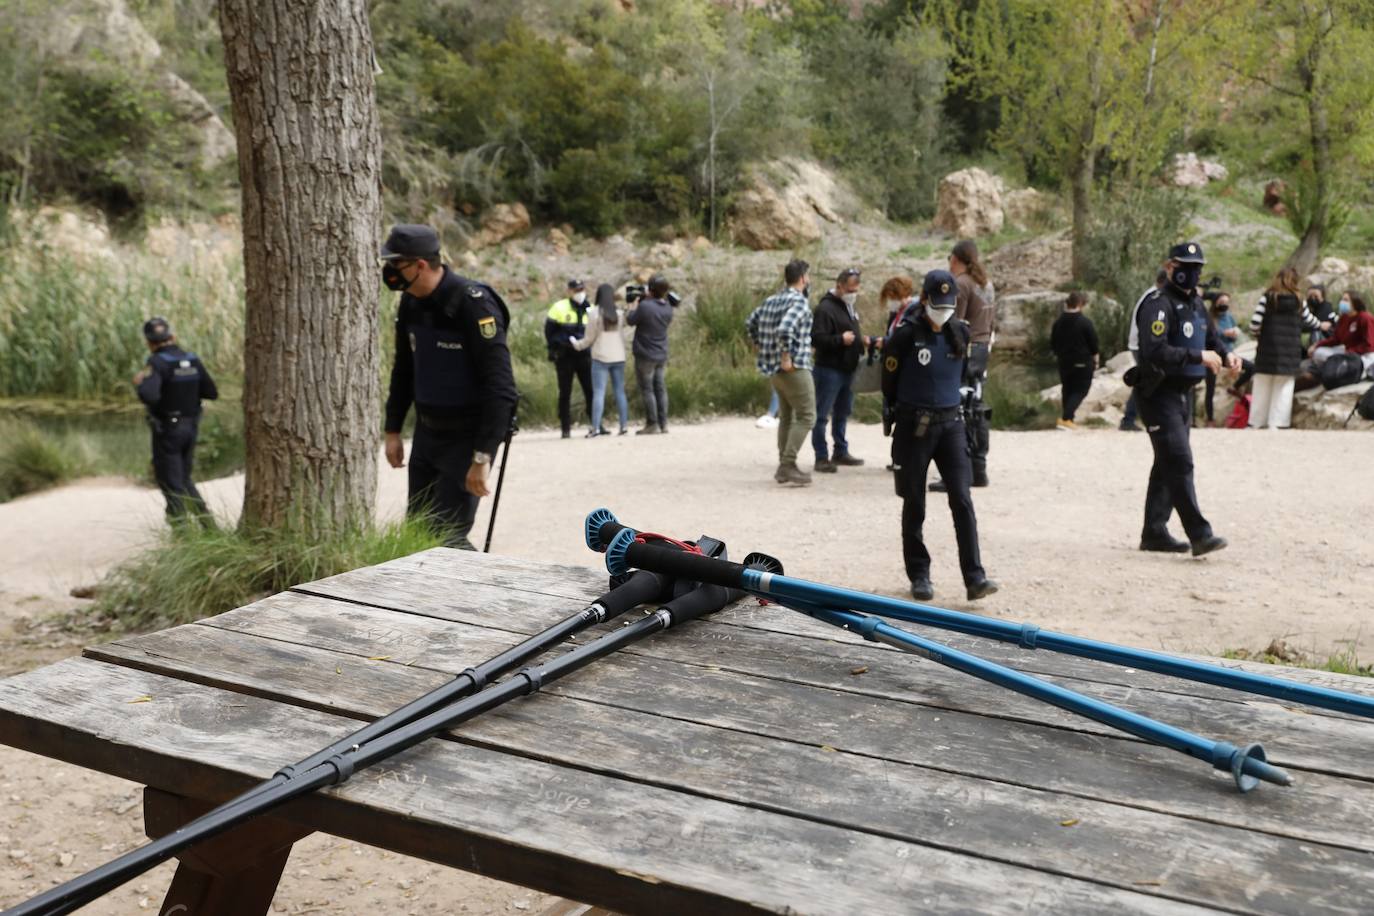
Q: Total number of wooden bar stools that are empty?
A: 0